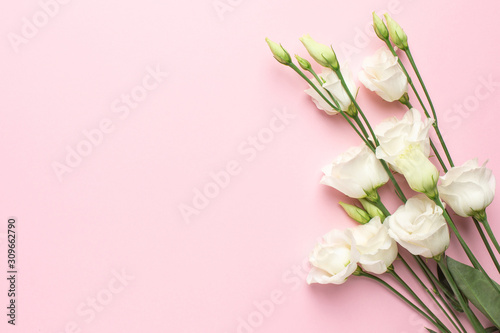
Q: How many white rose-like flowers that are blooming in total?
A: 8